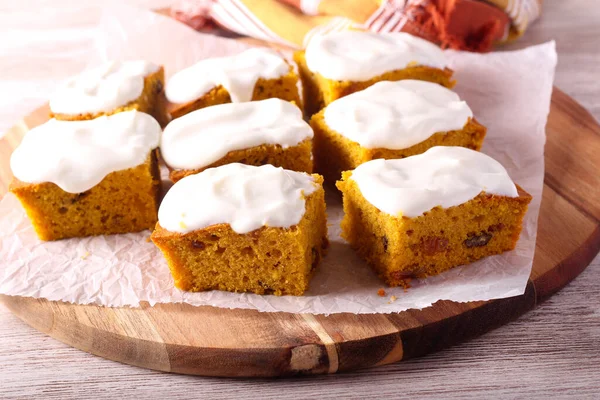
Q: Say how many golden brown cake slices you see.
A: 8